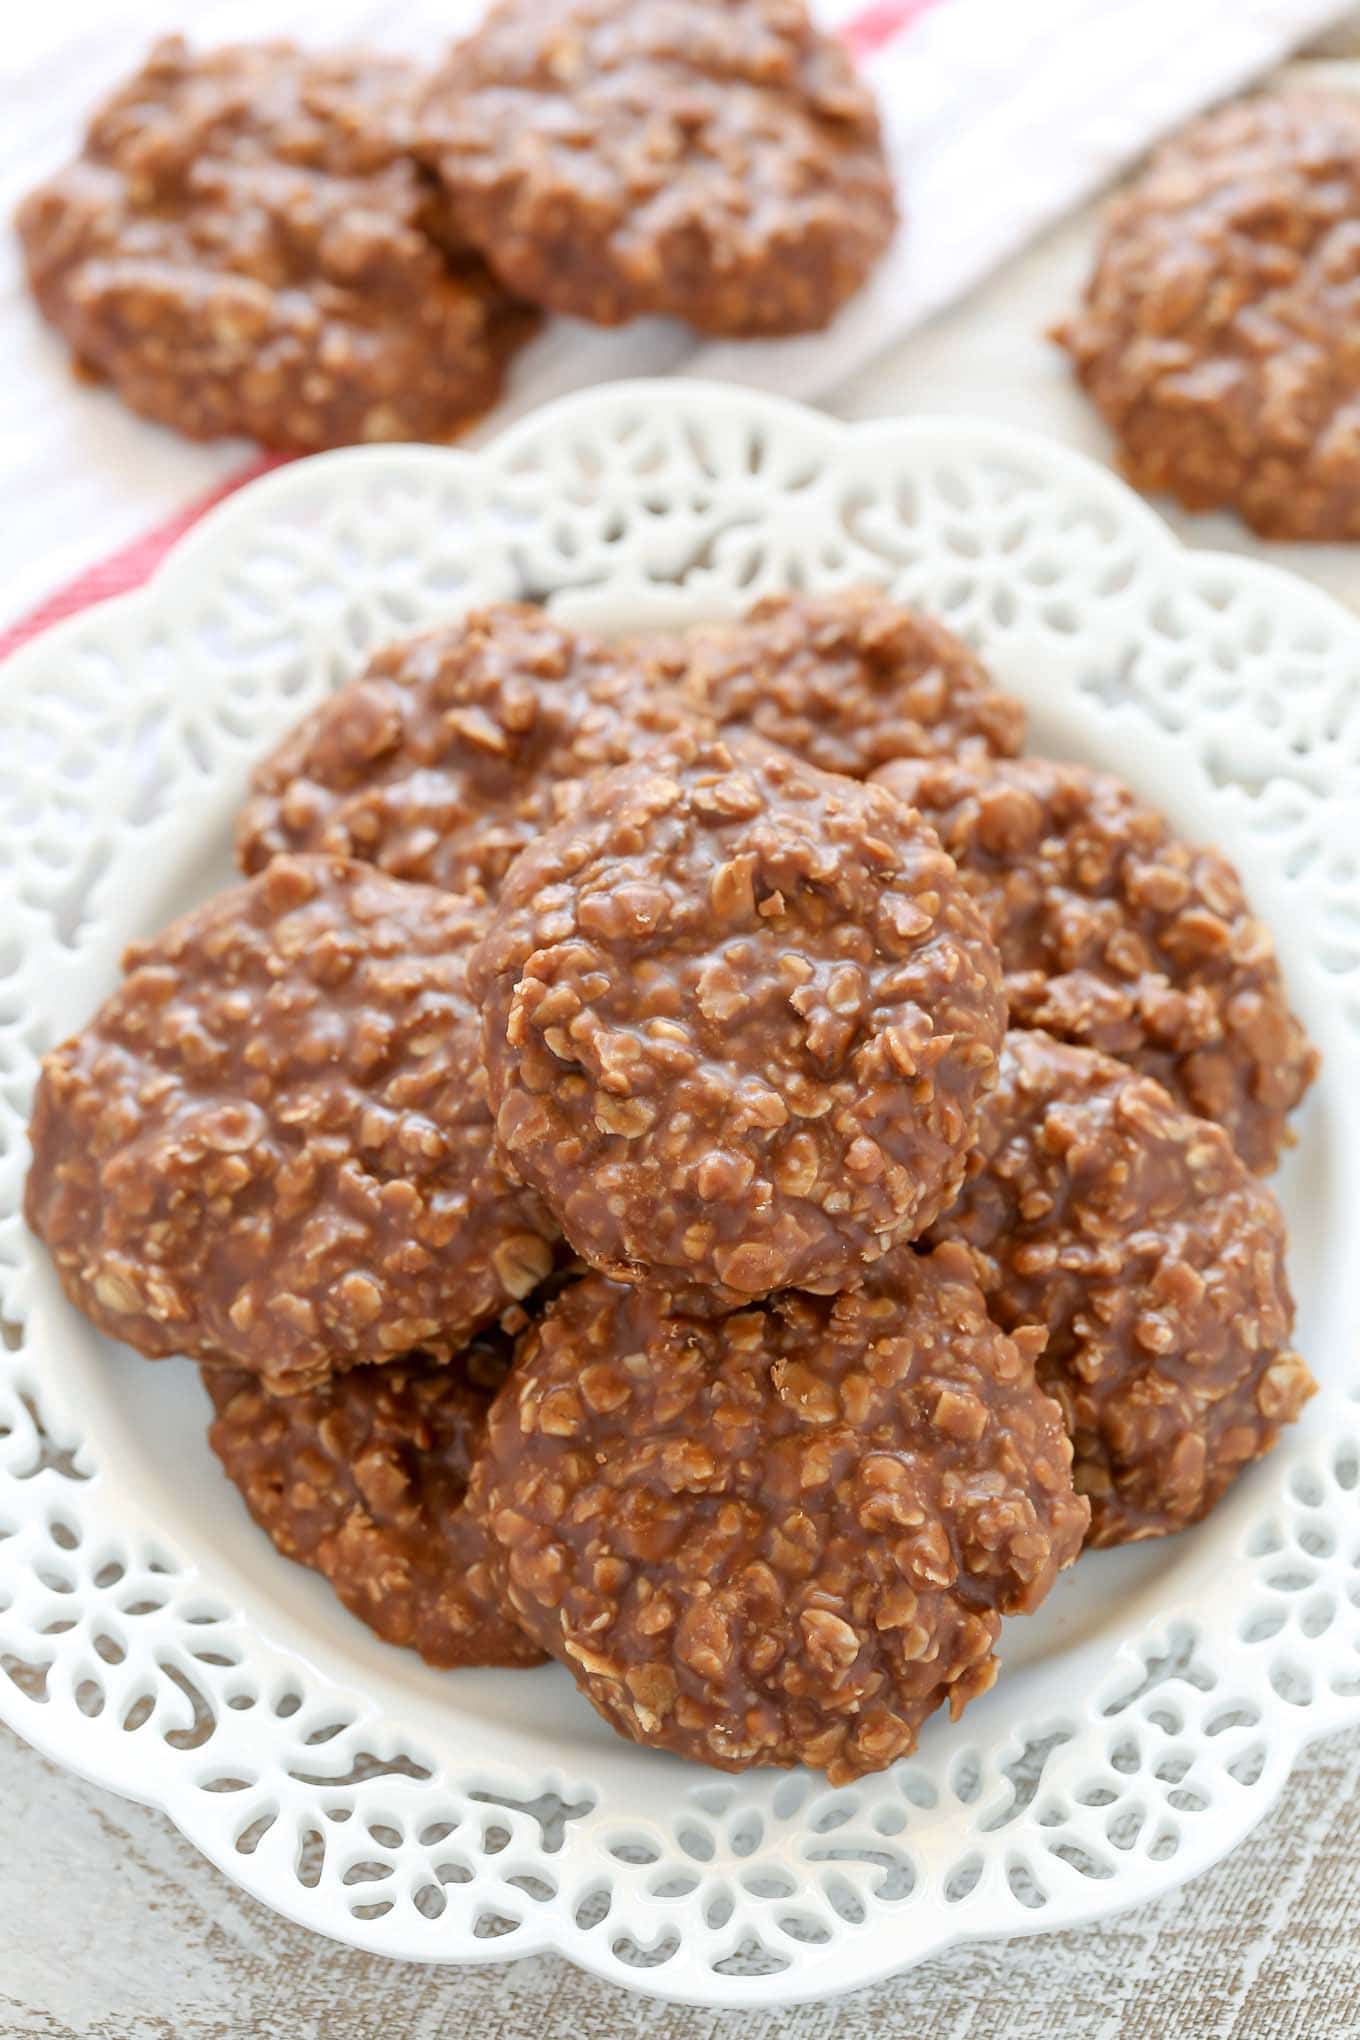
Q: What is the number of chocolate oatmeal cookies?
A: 11